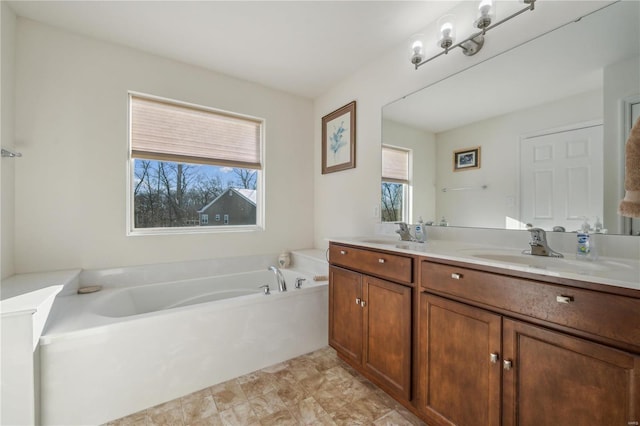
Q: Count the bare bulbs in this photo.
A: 3